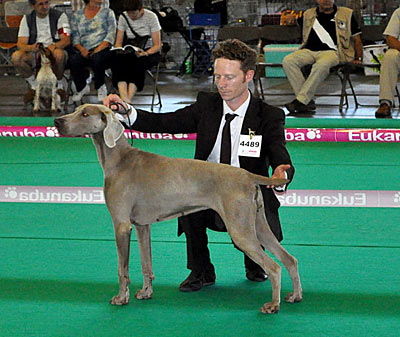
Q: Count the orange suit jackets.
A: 0